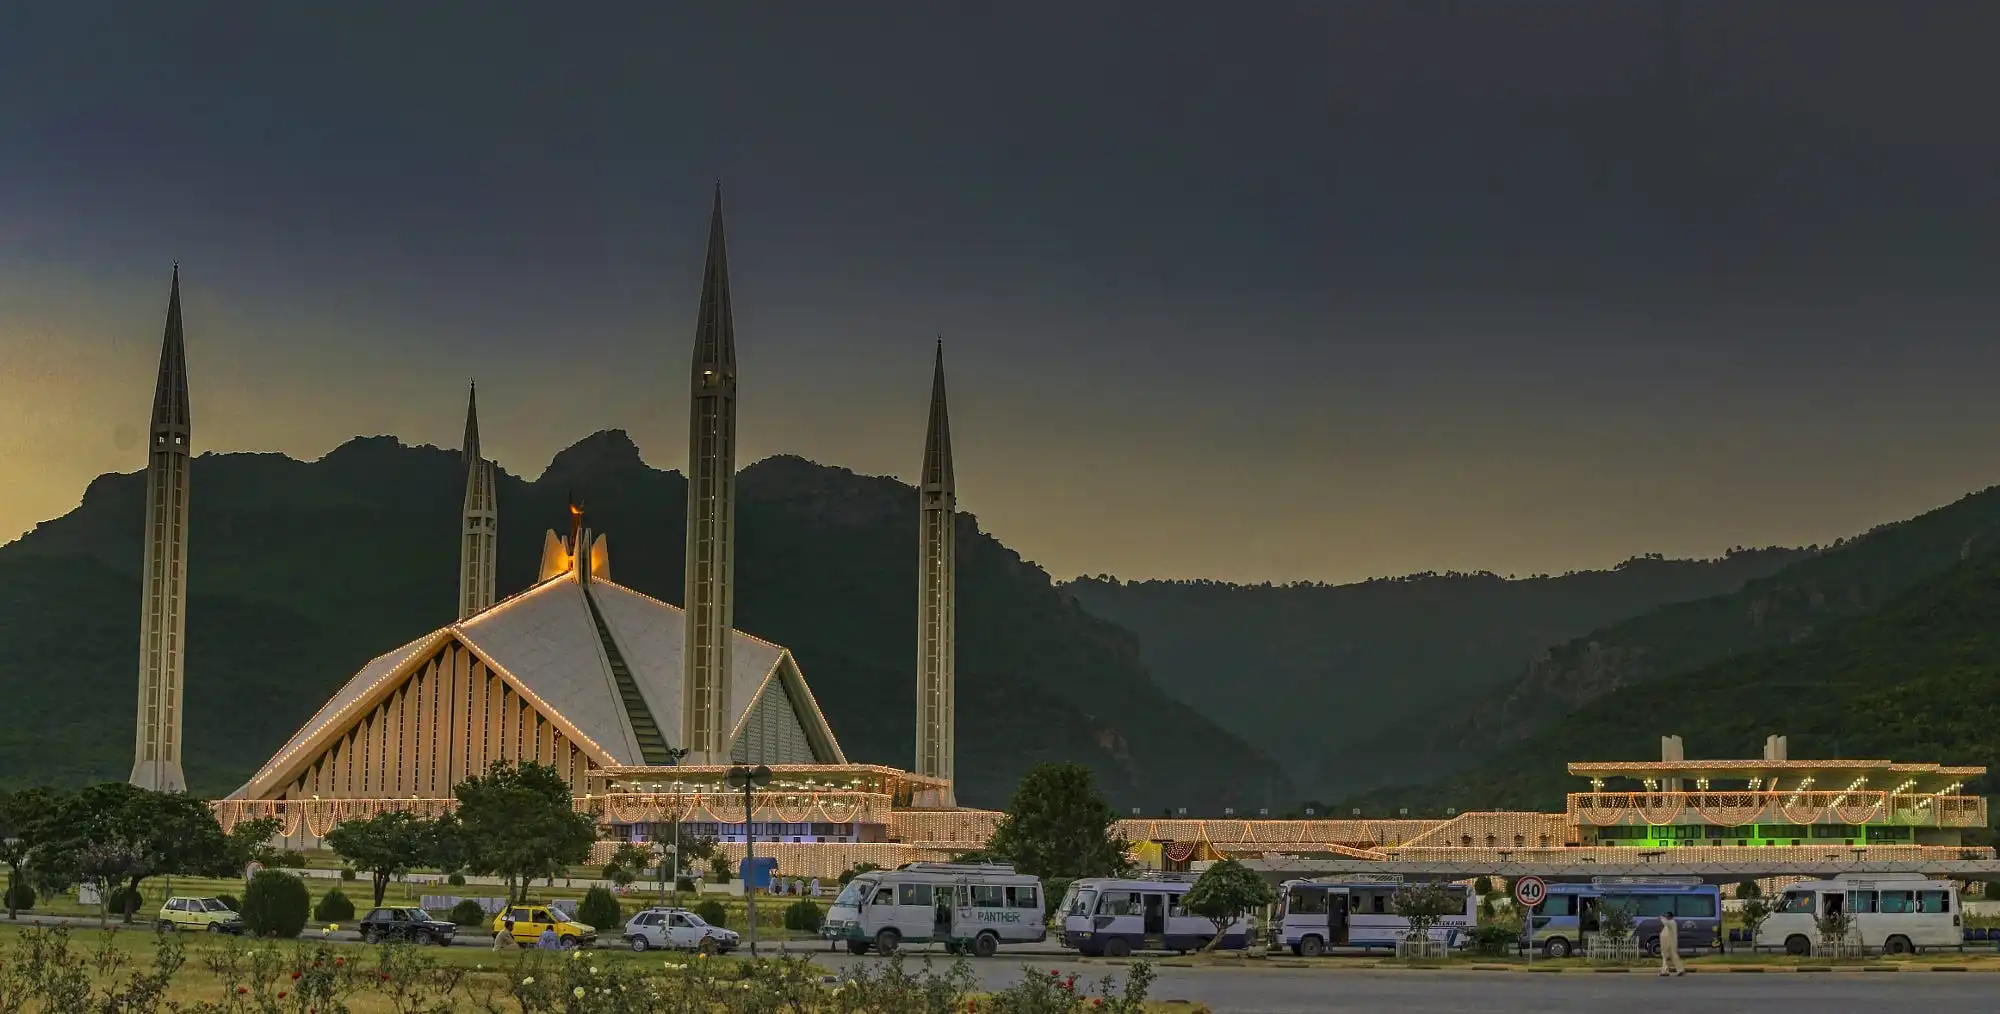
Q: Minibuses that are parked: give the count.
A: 5